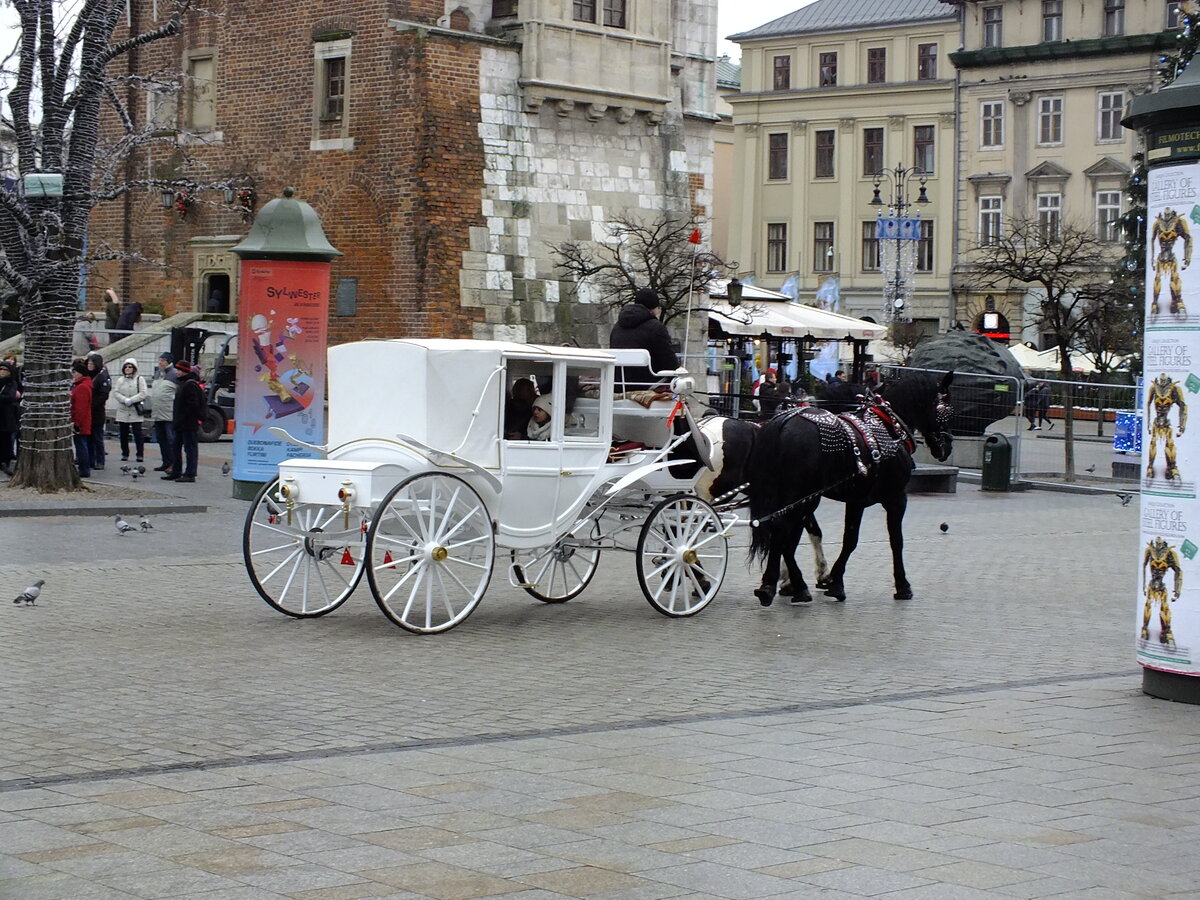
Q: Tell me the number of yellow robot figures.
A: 3